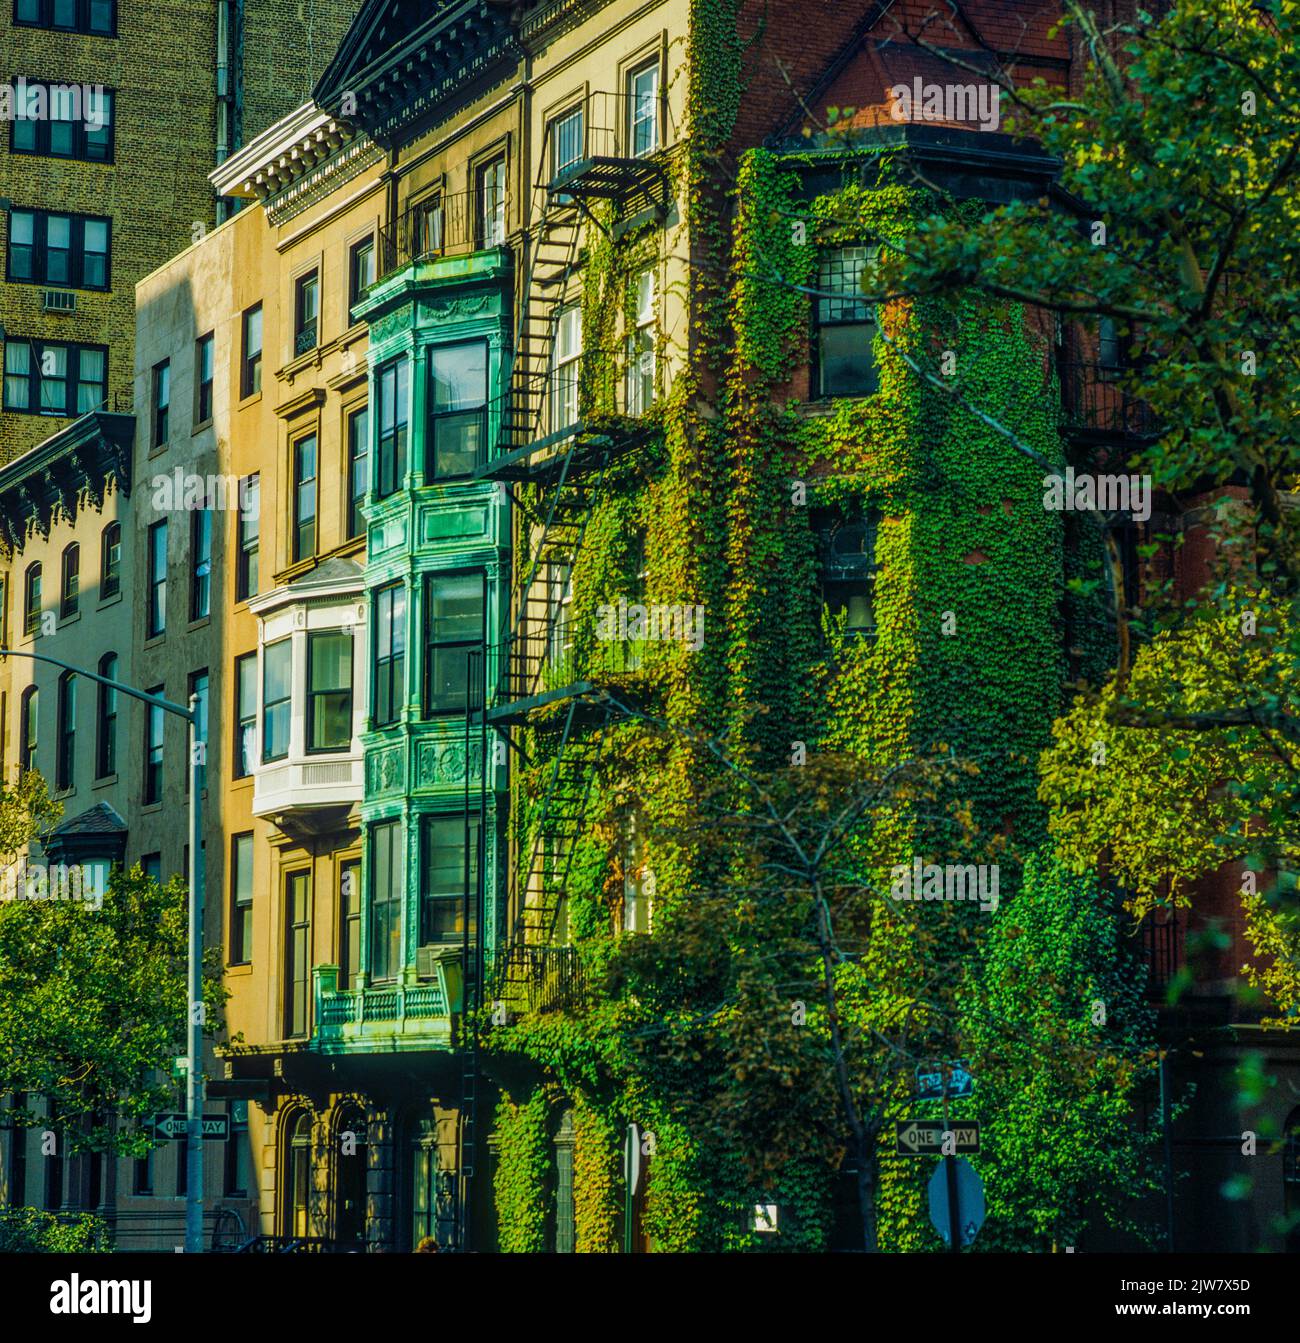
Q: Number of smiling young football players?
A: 0